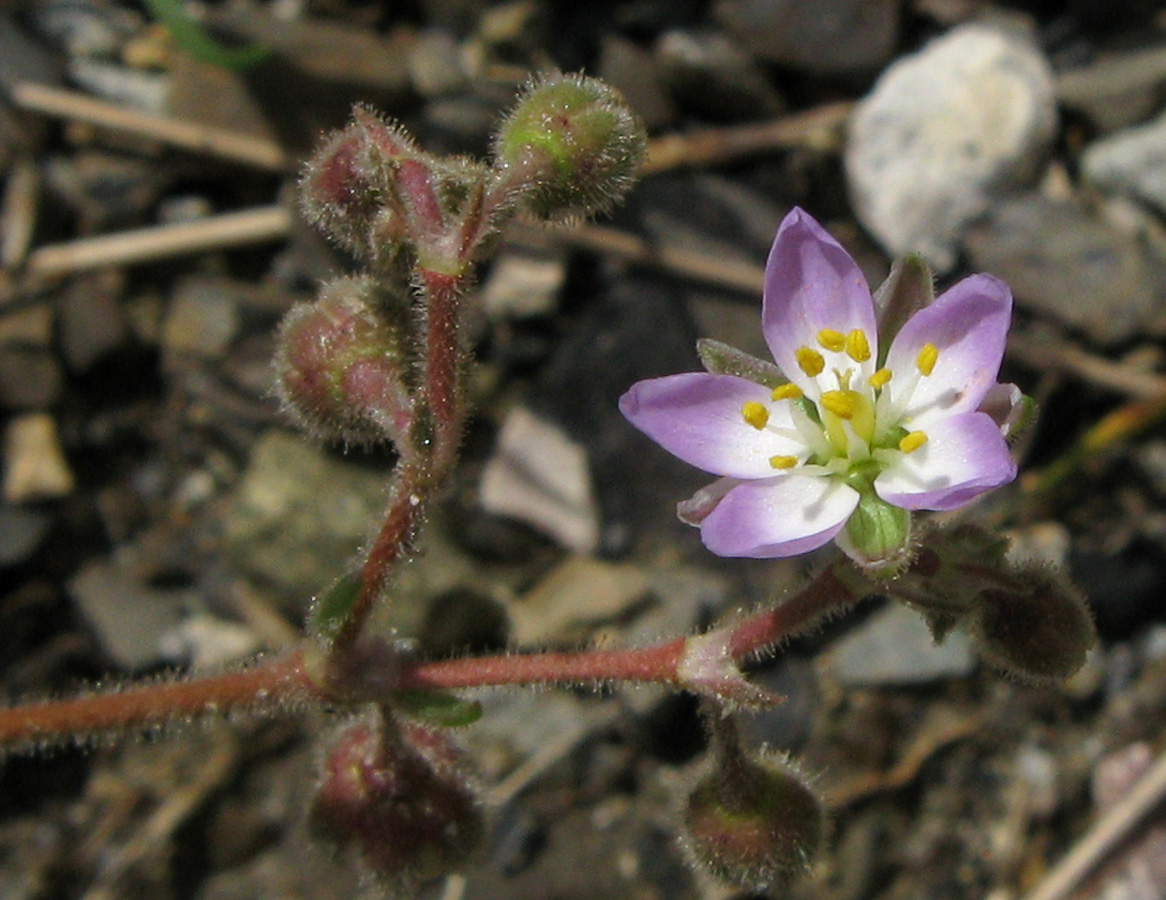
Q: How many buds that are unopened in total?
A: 6